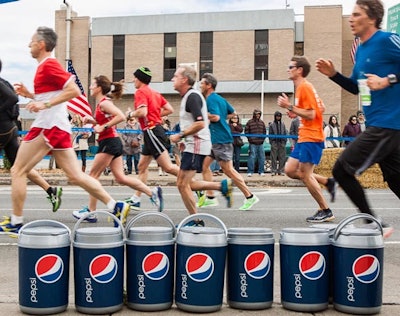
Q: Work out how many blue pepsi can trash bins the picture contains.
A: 7